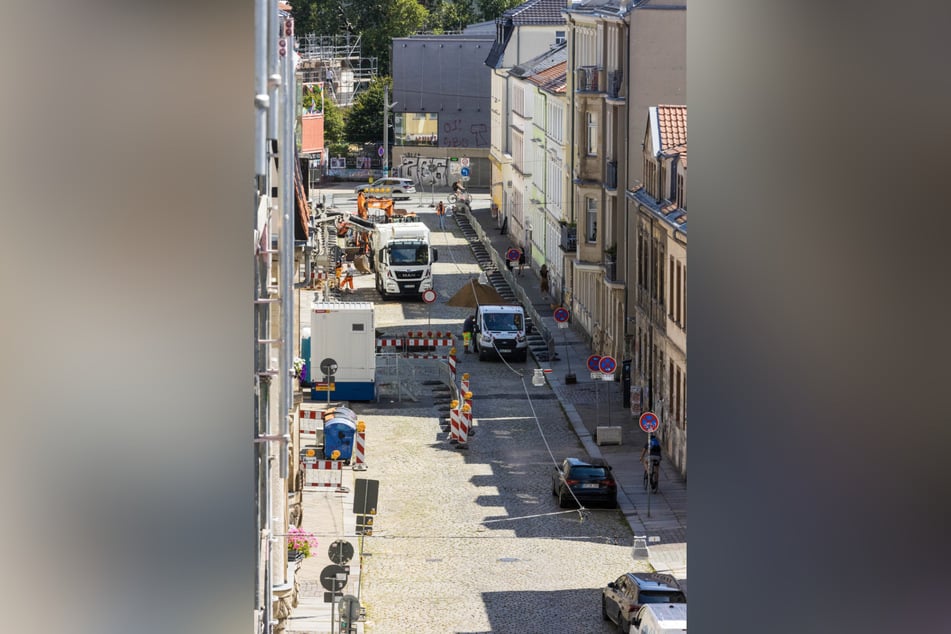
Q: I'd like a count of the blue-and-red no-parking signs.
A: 5